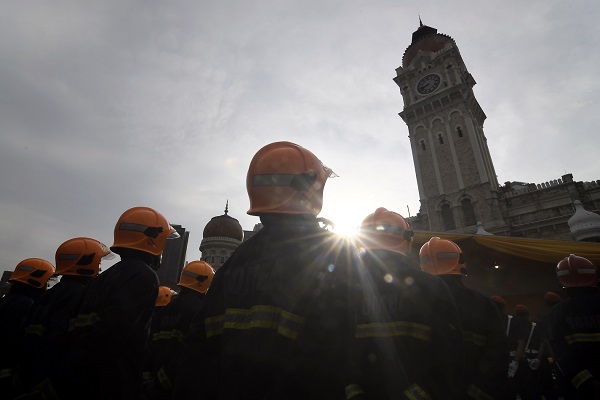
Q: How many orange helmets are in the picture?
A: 8